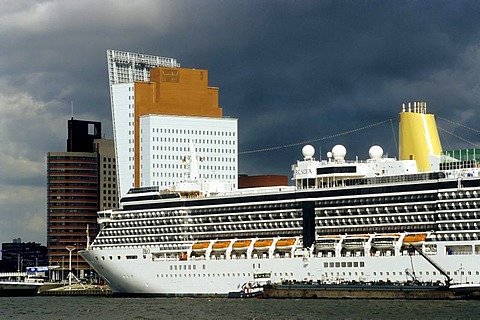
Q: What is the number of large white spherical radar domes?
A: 3